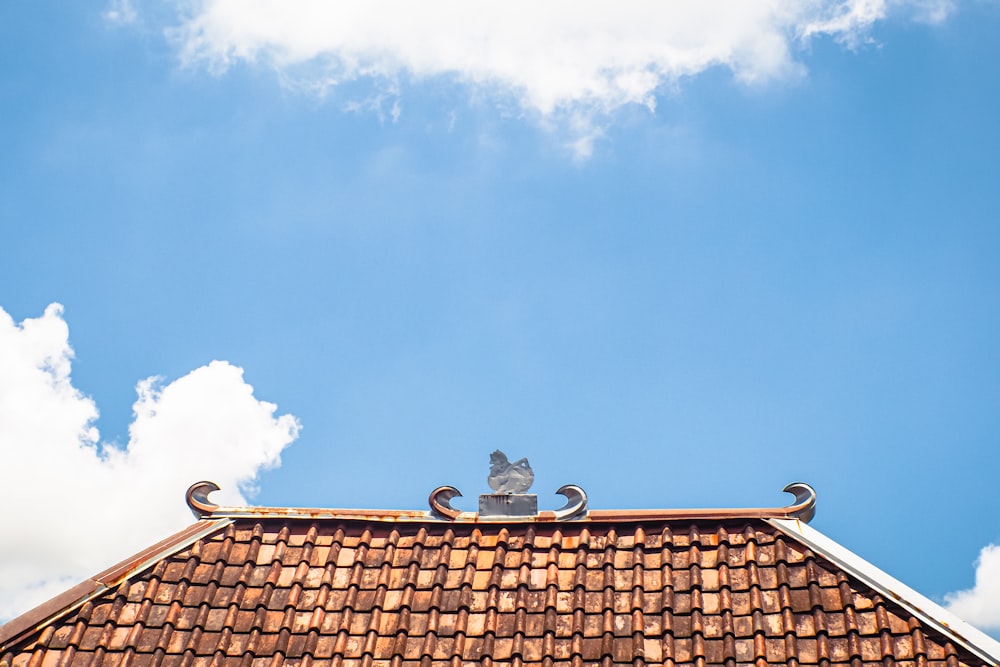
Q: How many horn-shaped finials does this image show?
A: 4